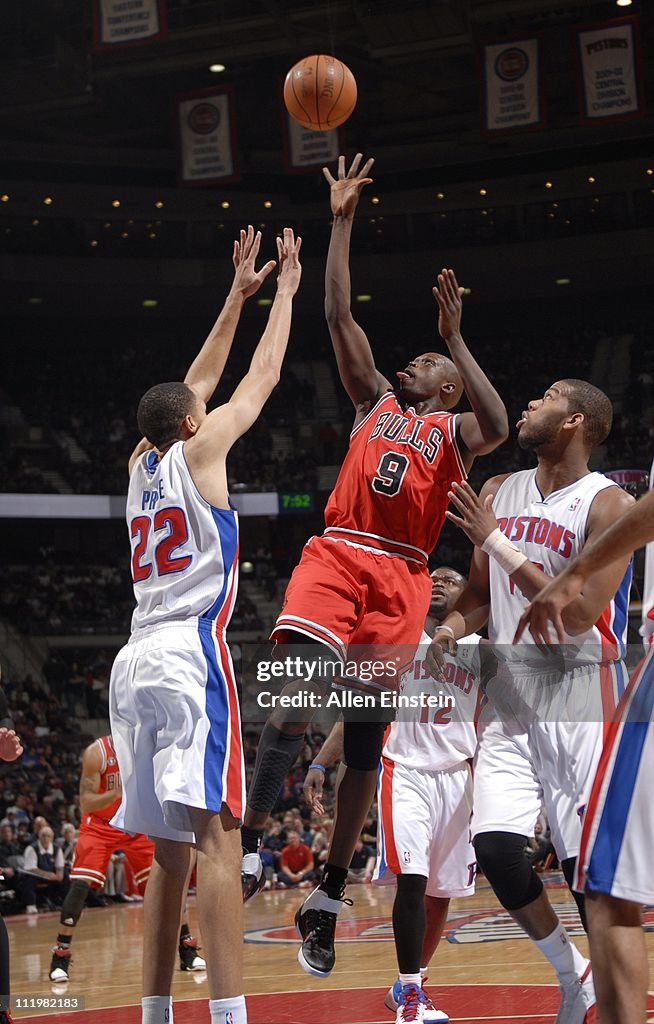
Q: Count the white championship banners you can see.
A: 5